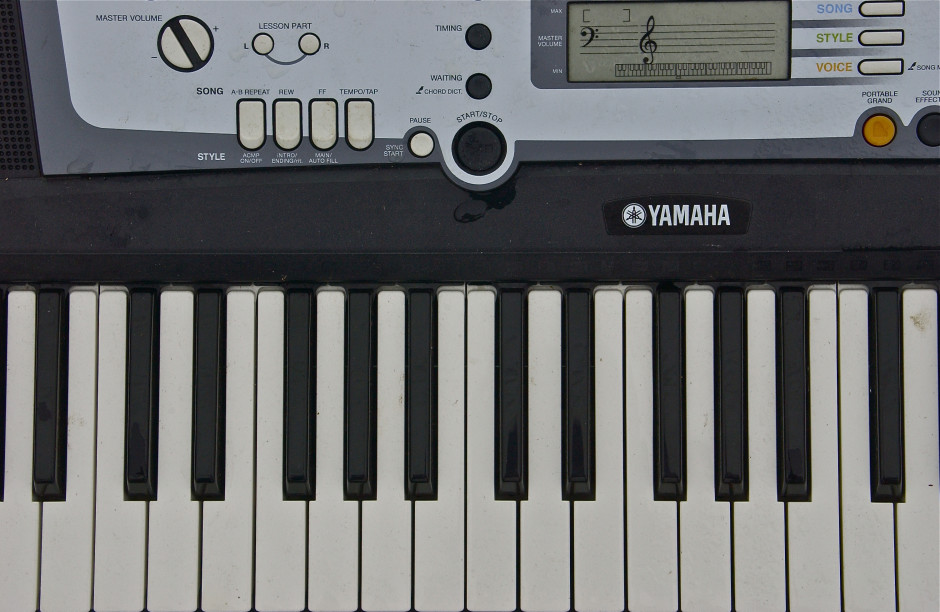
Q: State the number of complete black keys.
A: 12